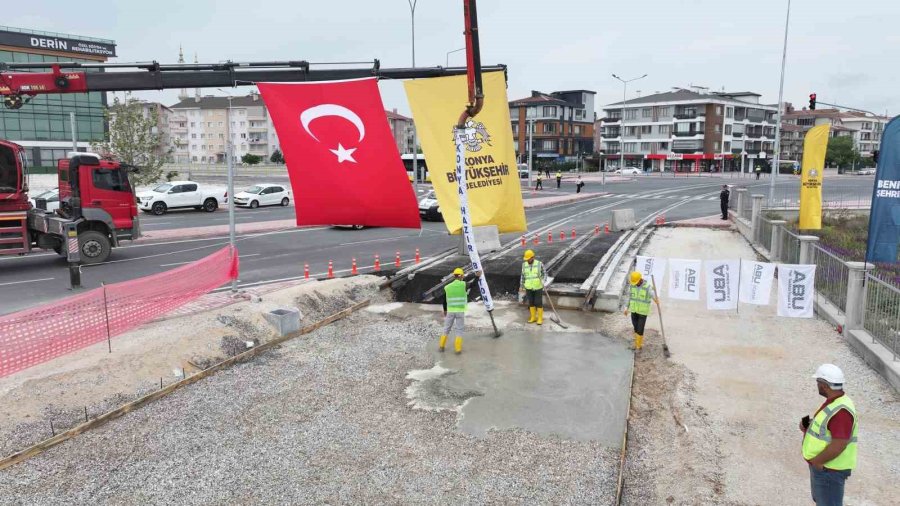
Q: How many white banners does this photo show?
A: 5